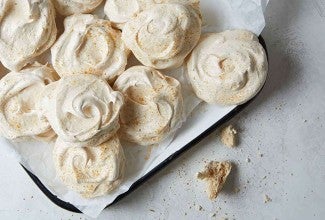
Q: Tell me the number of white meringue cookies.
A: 10